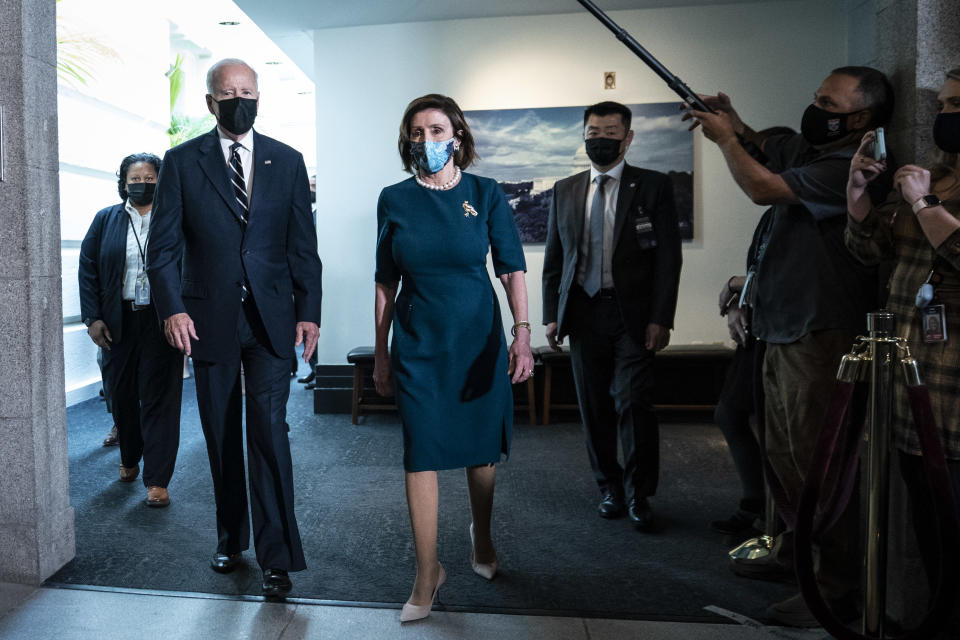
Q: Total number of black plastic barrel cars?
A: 0